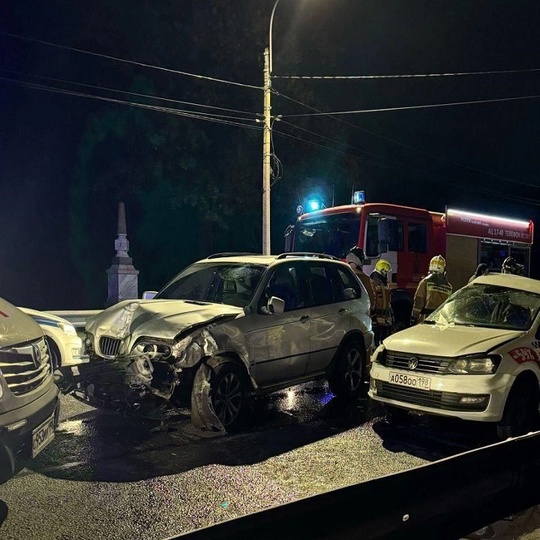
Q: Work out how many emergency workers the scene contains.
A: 5